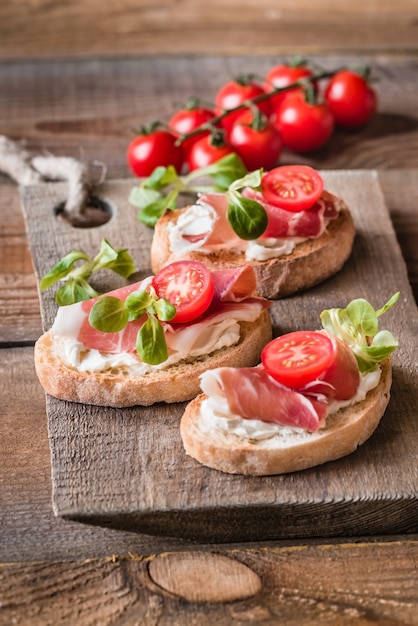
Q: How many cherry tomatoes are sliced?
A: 3